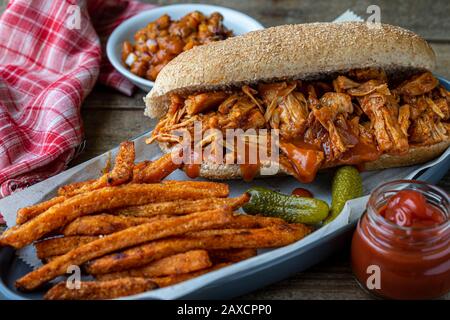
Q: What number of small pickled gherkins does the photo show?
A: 2